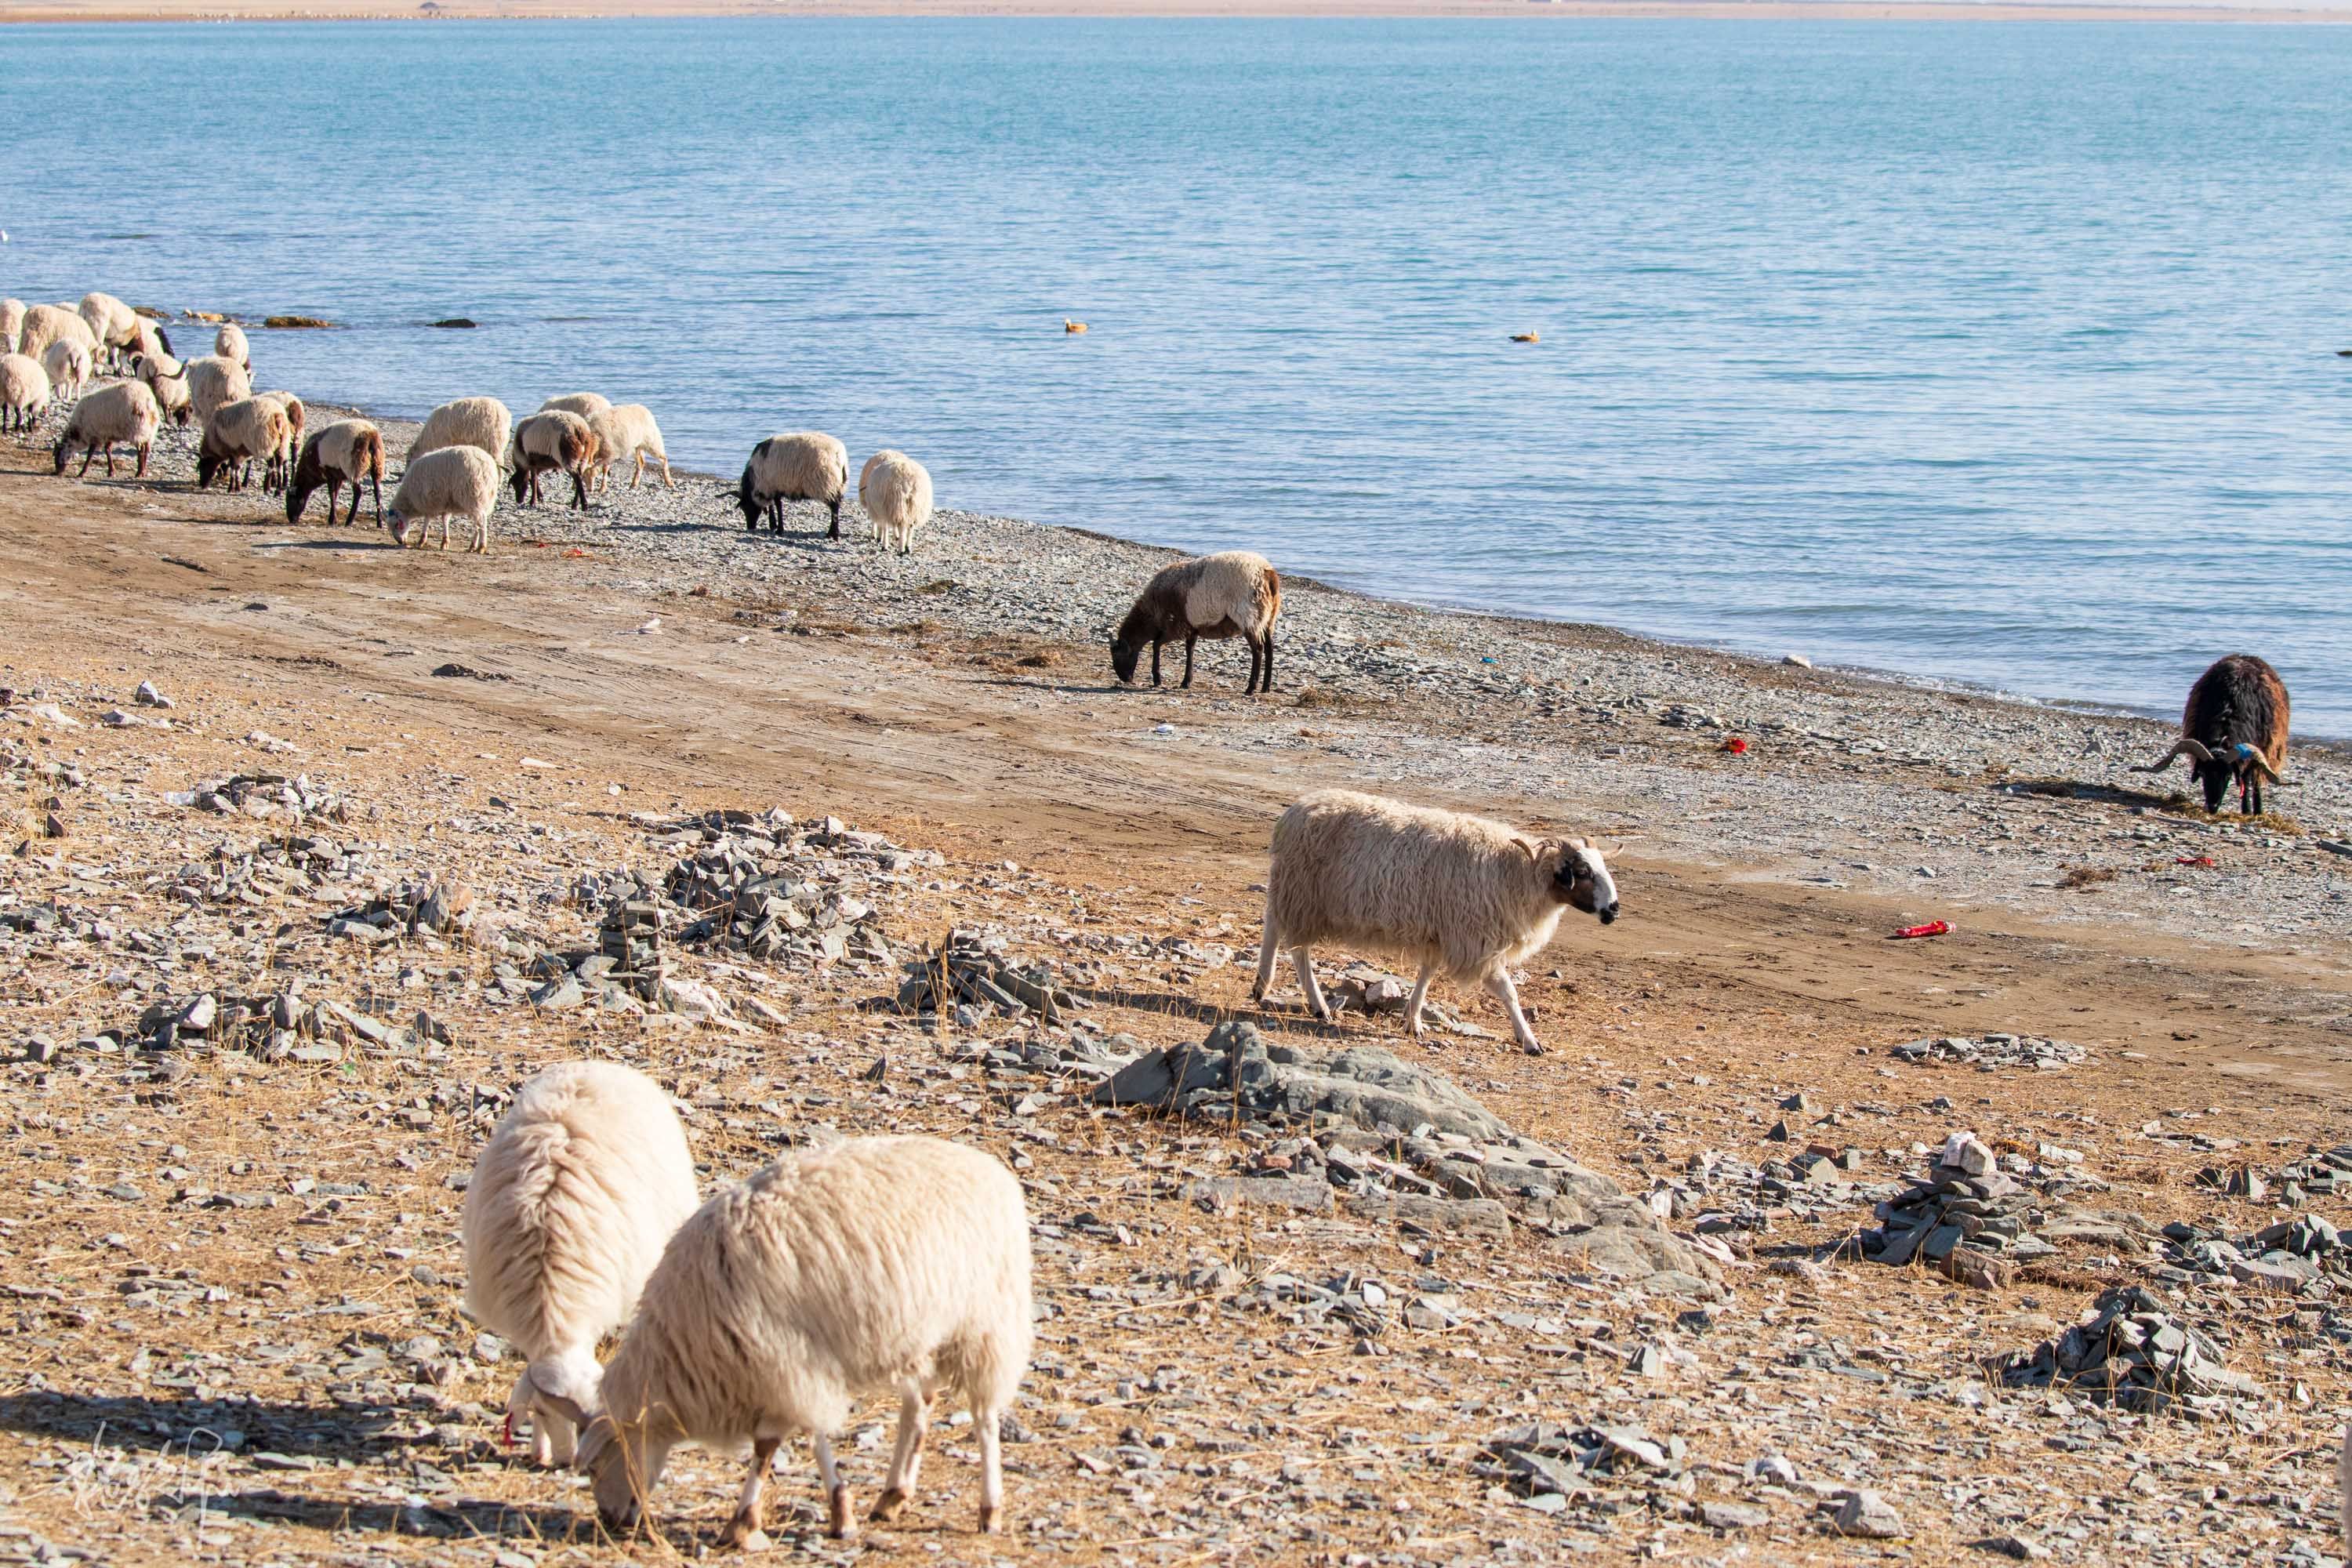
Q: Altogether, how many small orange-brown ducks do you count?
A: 2